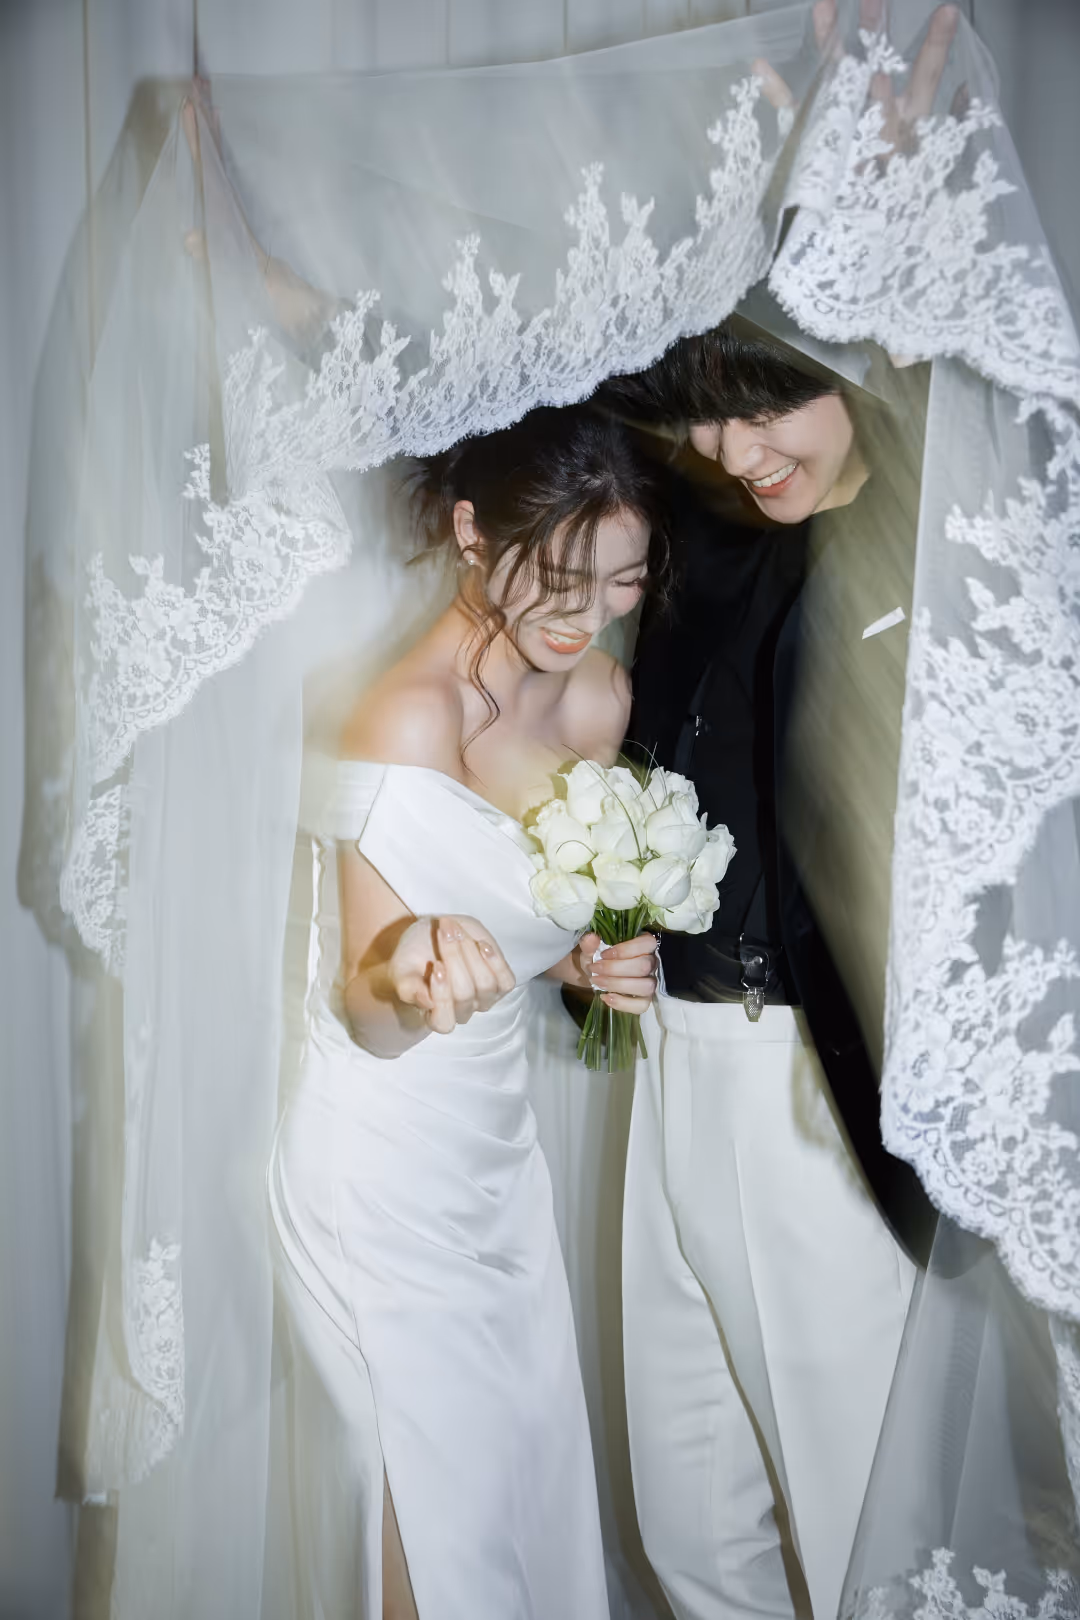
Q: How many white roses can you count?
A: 11